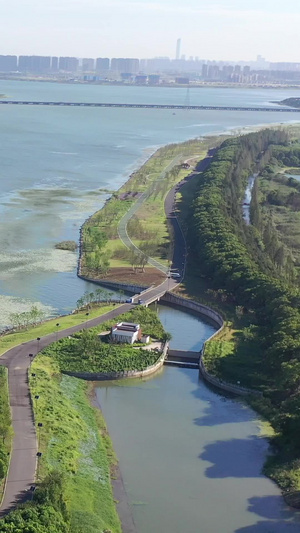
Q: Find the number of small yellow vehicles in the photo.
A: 0